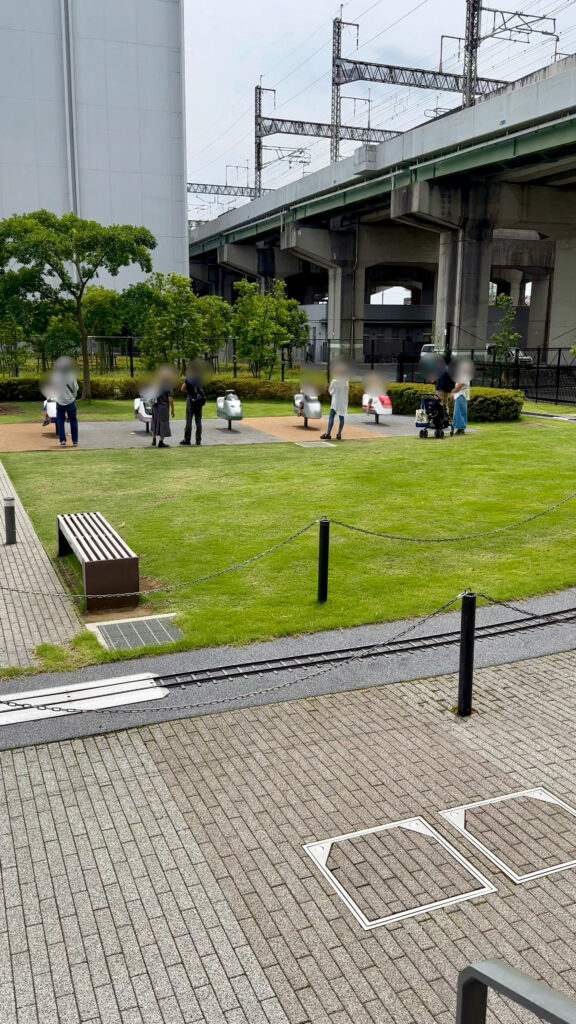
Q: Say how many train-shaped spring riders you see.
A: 5